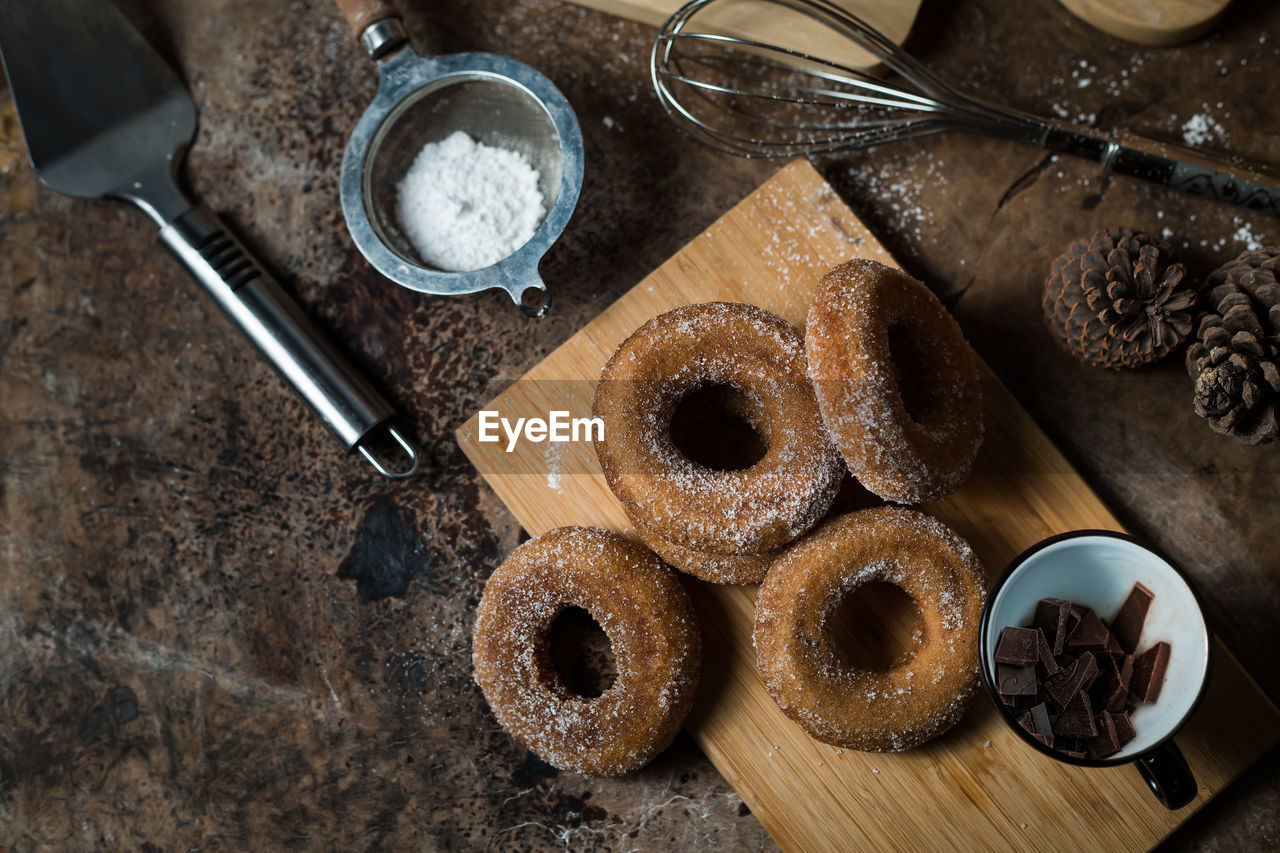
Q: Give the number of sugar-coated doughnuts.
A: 5